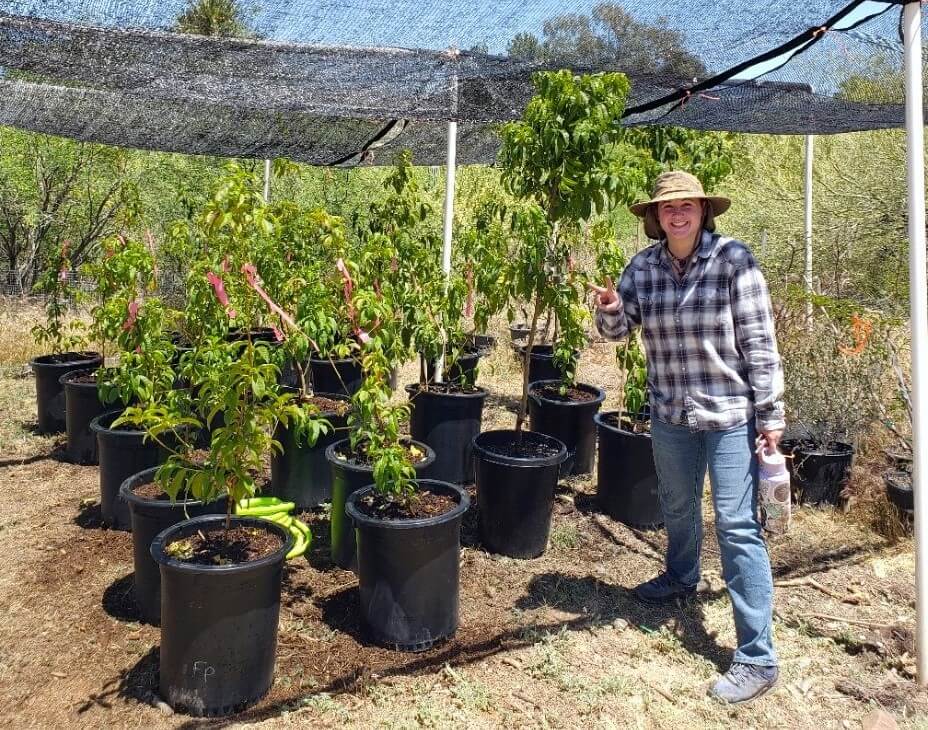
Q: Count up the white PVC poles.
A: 4